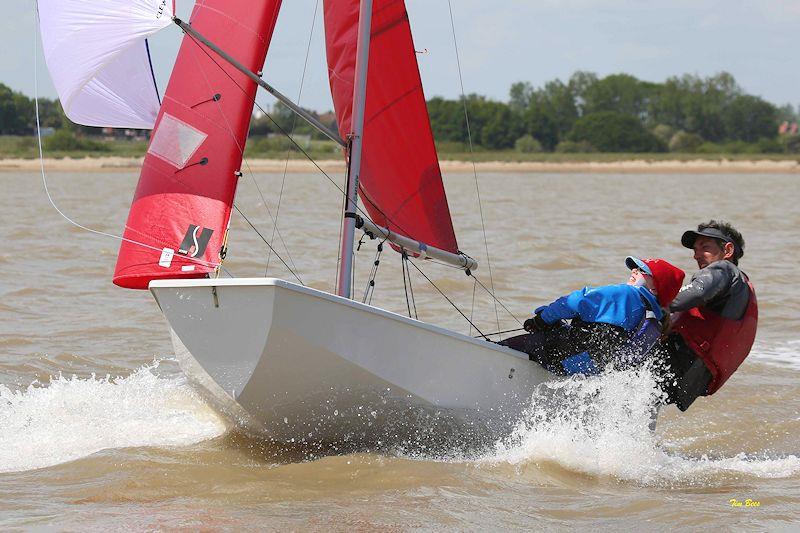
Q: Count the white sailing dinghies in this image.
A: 1